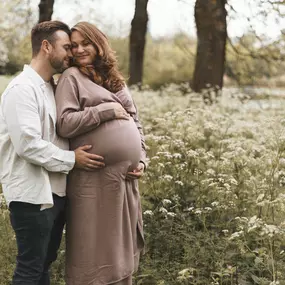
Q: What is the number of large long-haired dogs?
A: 0